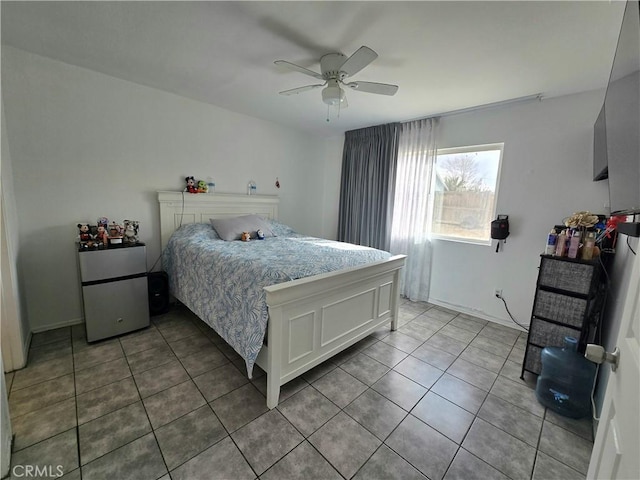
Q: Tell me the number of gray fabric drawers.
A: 4